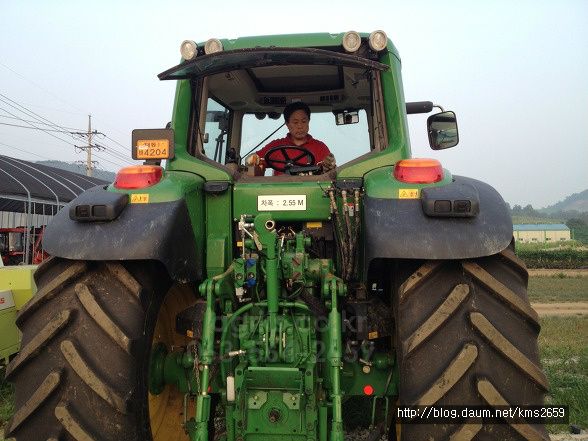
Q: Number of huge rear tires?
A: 2